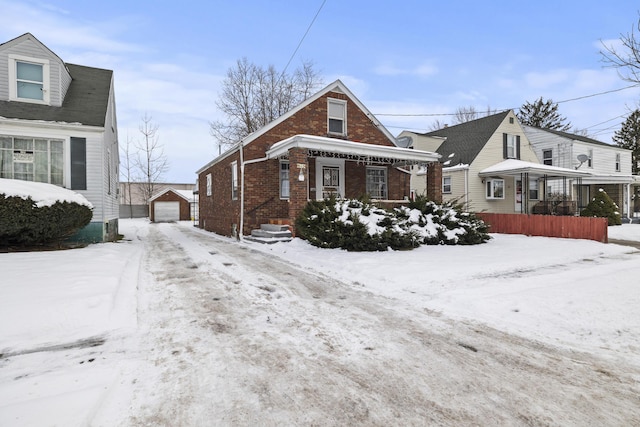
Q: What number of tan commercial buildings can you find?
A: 1